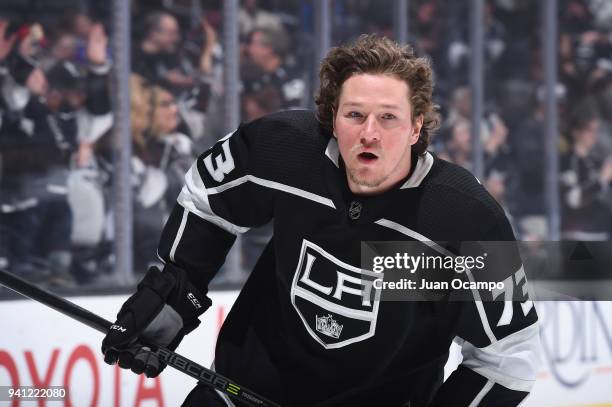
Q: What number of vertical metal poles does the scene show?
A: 6